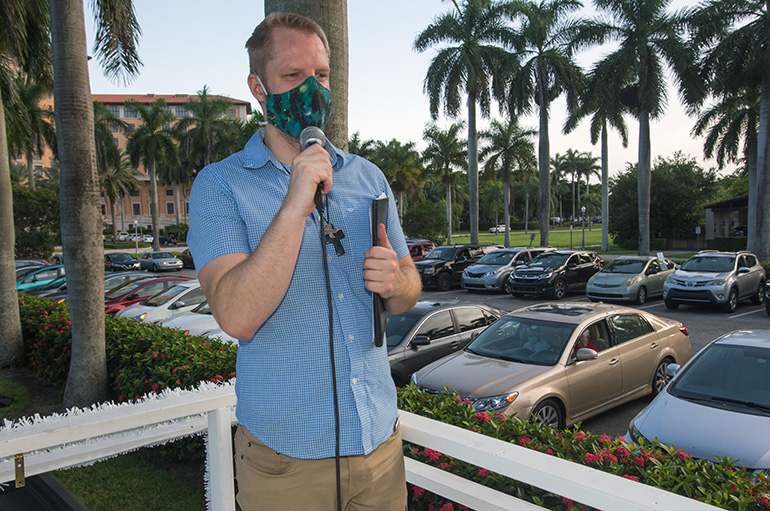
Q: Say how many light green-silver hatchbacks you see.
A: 1